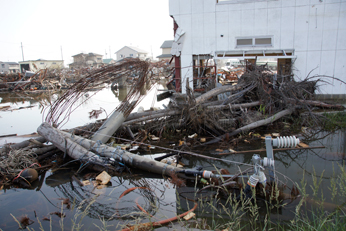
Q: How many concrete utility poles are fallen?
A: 2